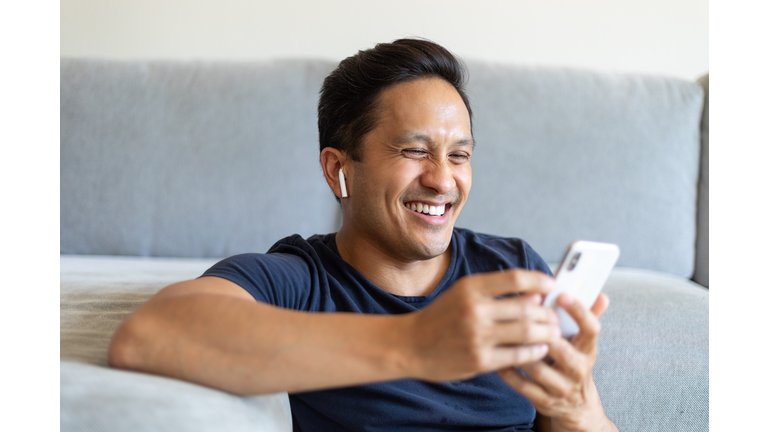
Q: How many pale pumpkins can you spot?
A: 0